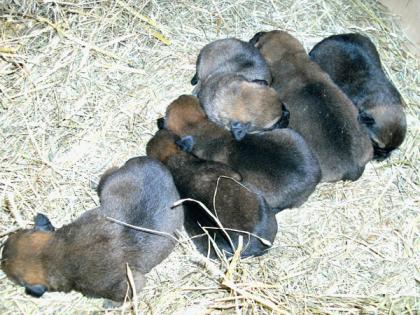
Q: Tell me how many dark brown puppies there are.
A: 6